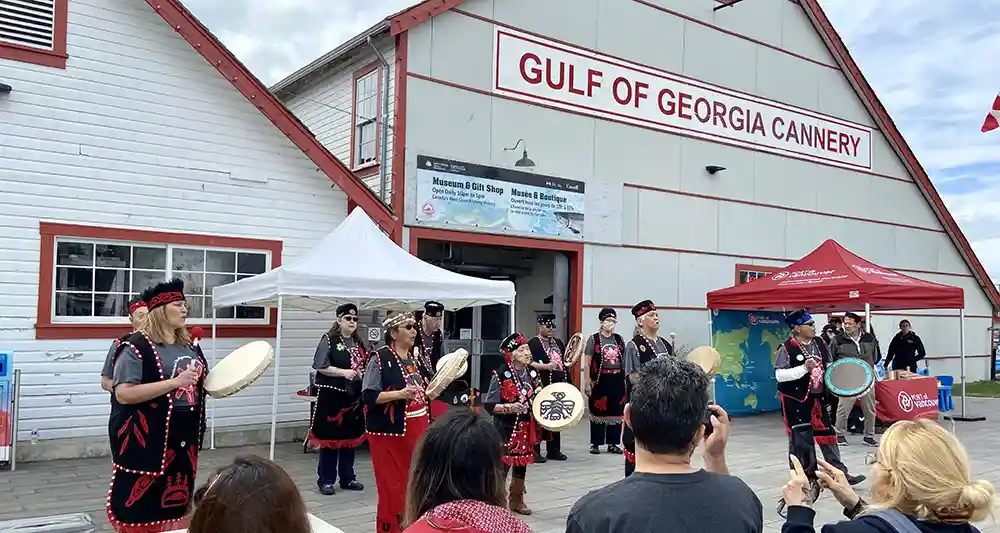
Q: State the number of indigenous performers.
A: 10